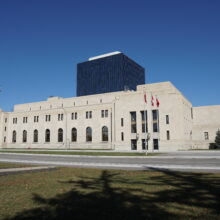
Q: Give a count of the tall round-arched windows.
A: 8